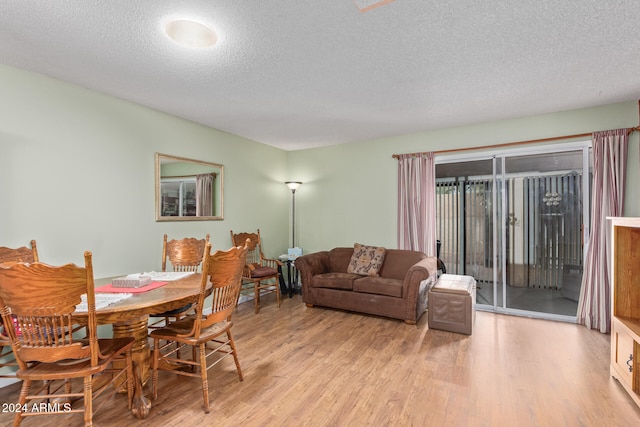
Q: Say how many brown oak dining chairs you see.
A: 5